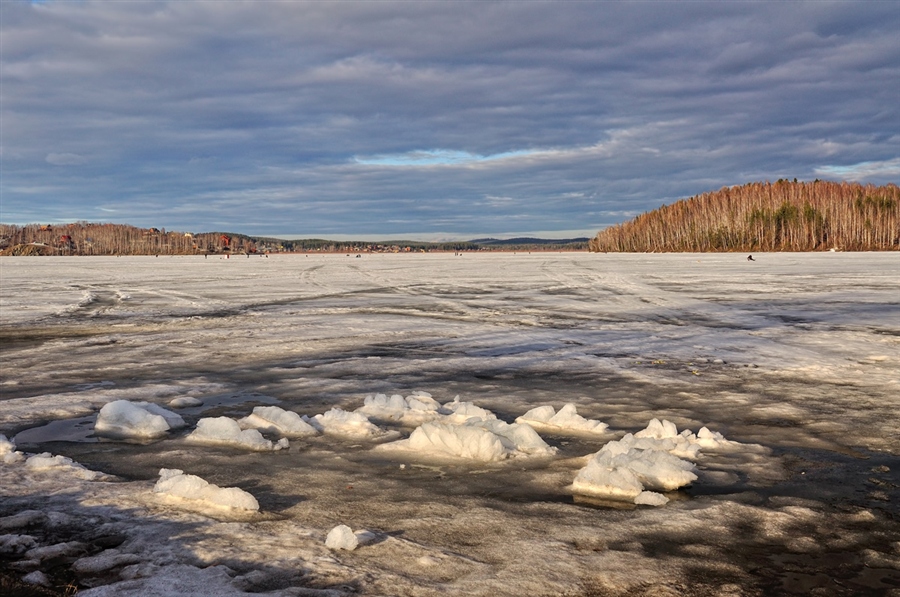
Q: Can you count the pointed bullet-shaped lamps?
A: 0